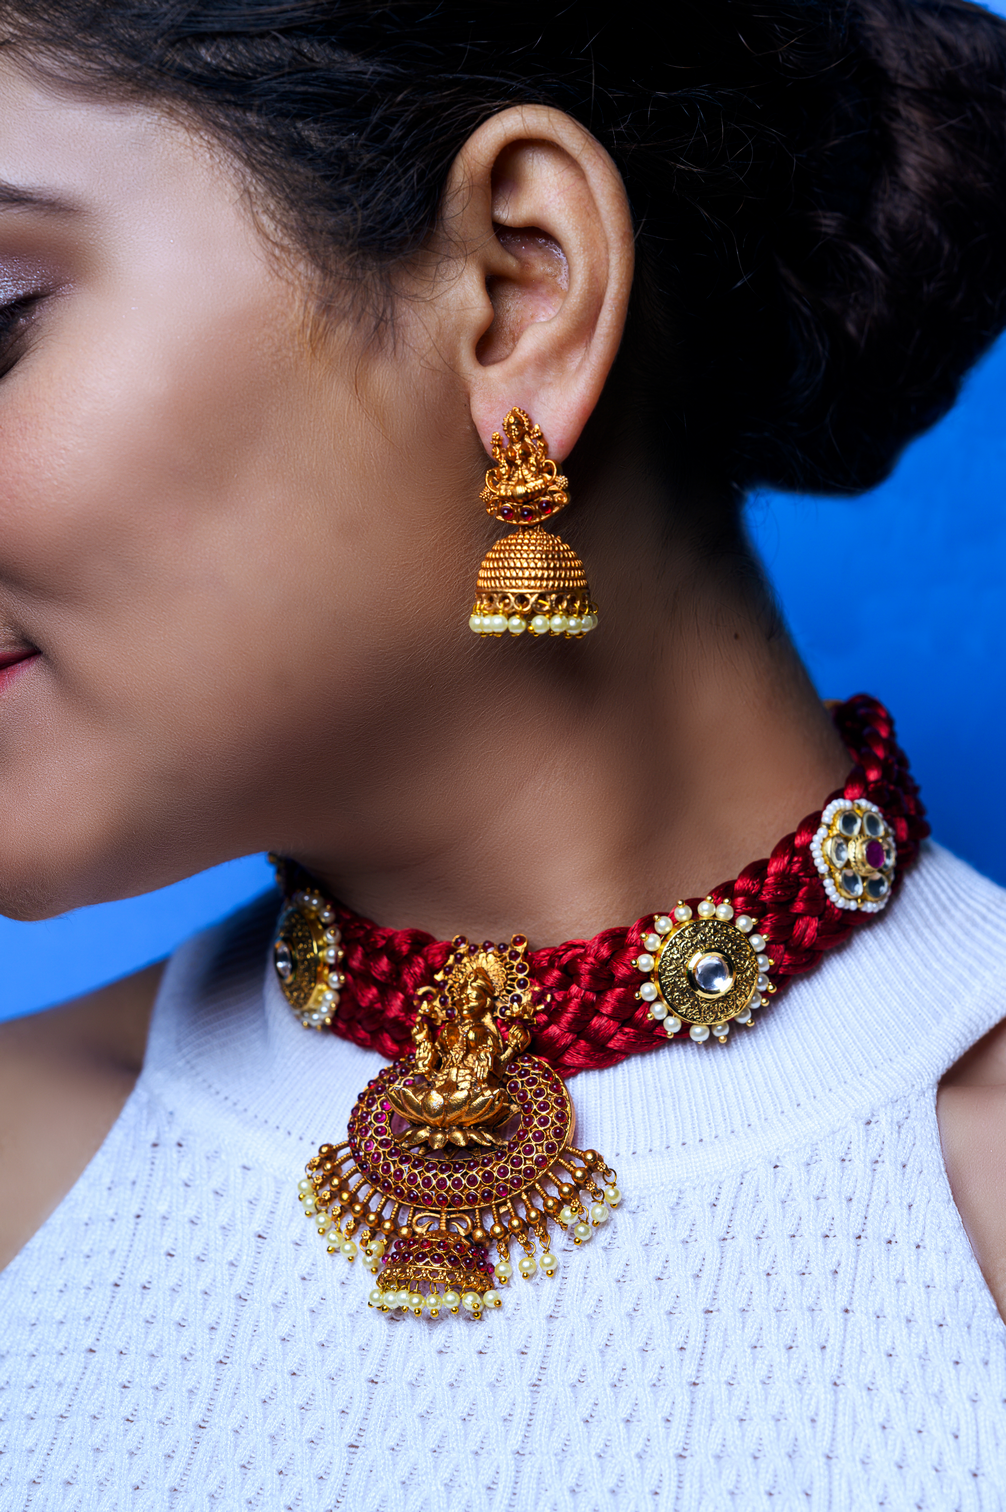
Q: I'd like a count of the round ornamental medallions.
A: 3